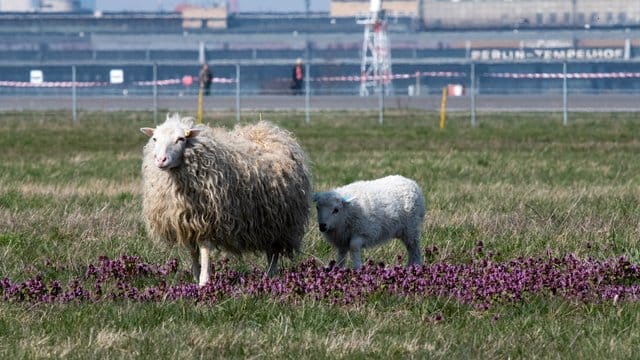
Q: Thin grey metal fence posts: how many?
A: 7